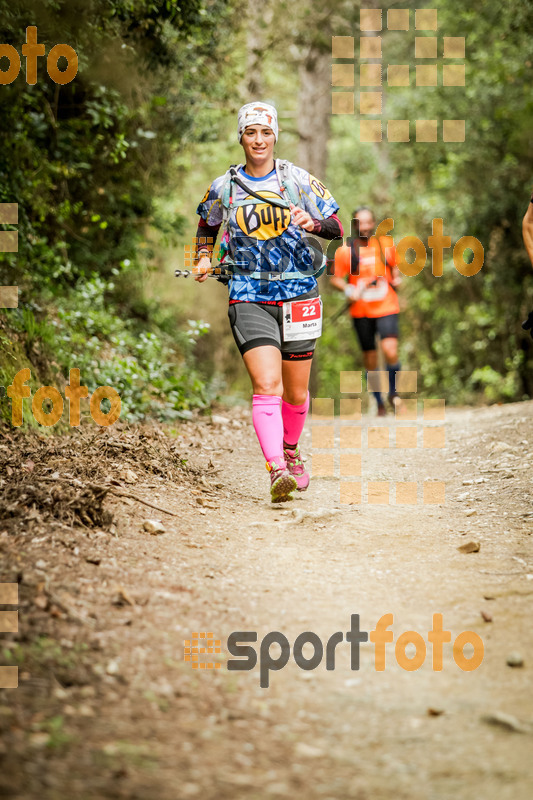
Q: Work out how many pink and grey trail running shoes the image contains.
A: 2